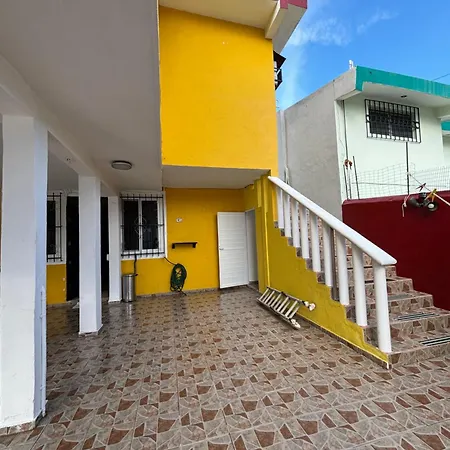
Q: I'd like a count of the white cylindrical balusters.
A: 9